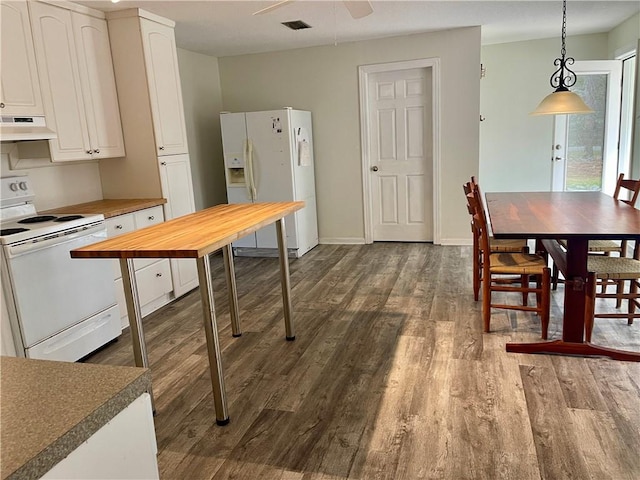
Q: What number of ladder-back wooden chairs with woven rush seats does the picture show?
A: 4